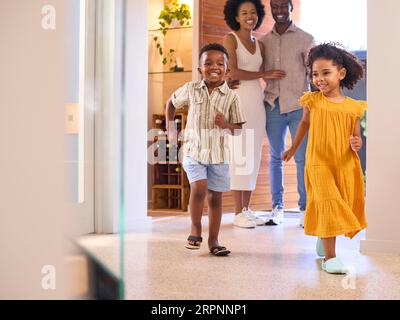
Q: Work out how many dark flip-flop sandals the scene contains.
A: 2